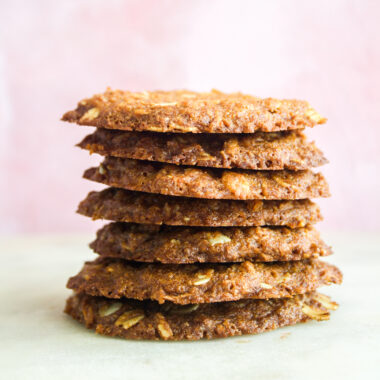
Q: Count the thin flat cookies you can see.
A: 7